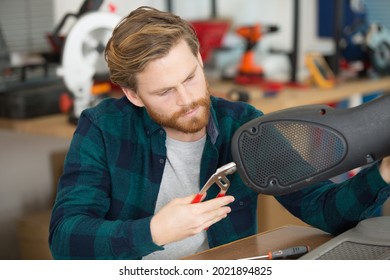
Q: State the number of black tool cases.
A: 1